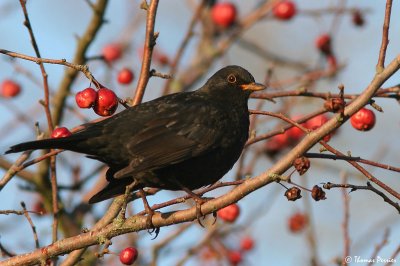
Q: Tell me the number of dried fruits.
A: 4